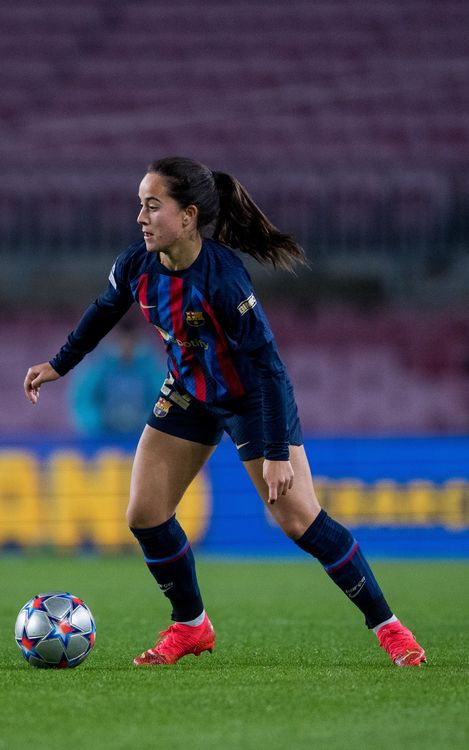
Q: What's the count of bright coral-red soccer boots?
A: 2